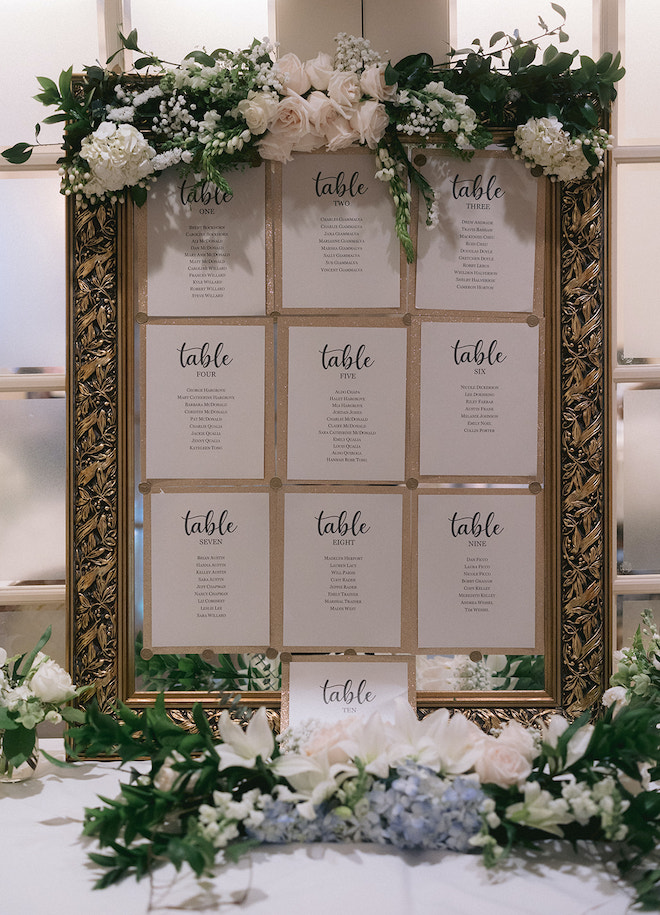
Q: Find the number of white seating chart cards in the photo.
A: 10